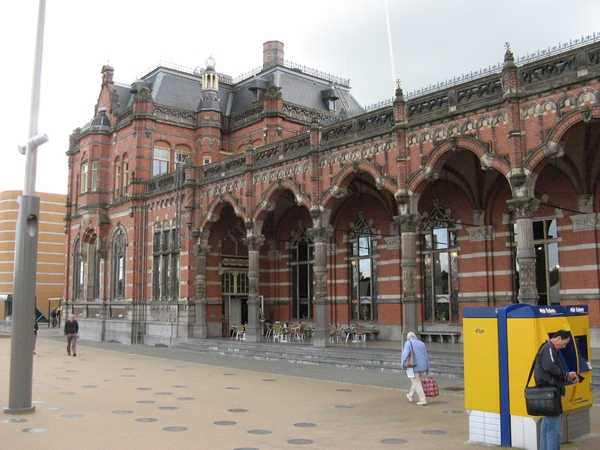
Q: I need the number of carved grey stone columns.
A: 5